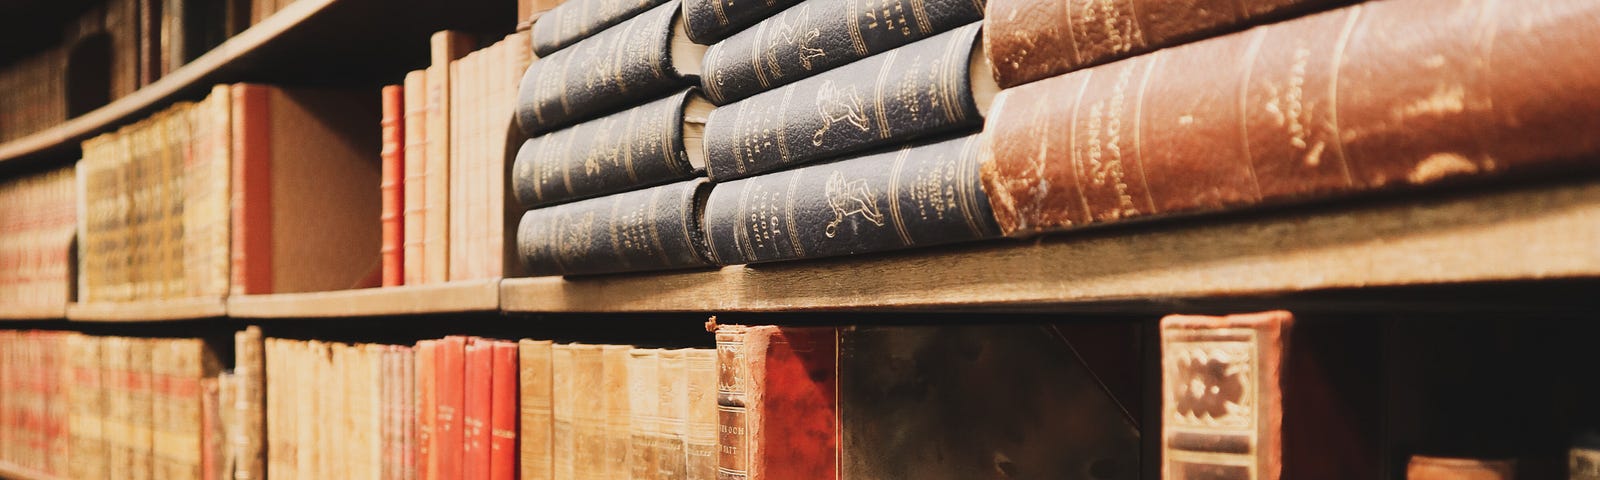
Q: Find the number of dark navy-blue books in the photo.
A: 8